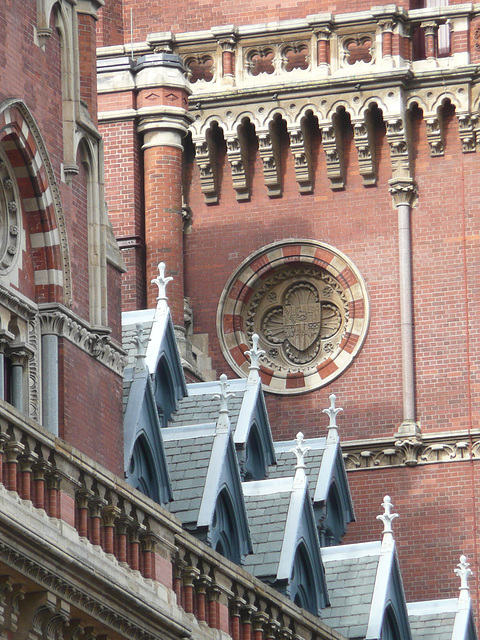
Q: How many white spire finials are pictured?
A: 8